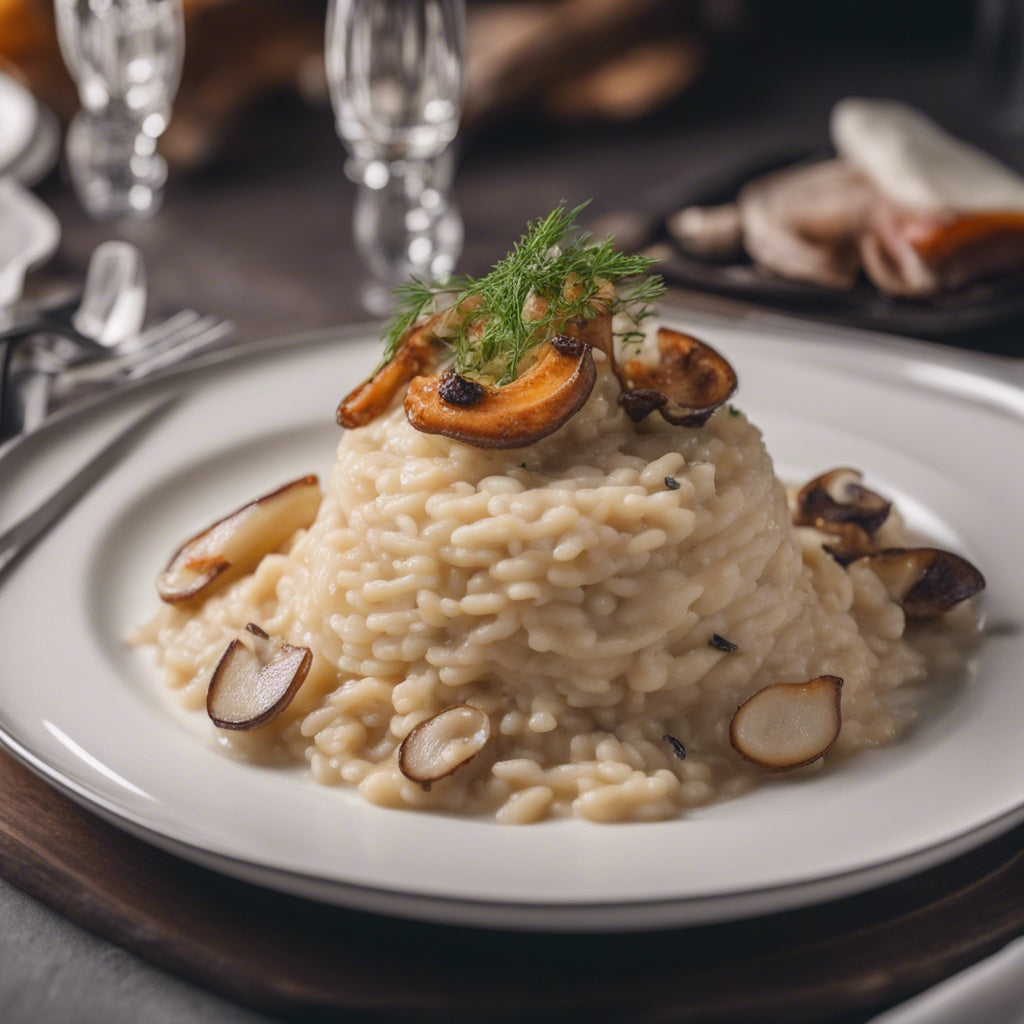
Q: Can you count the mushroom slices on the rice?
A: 9